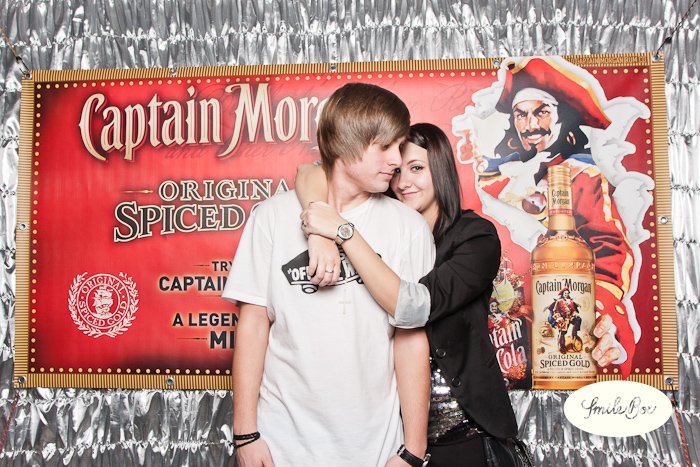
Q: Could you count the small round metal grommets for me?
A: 10